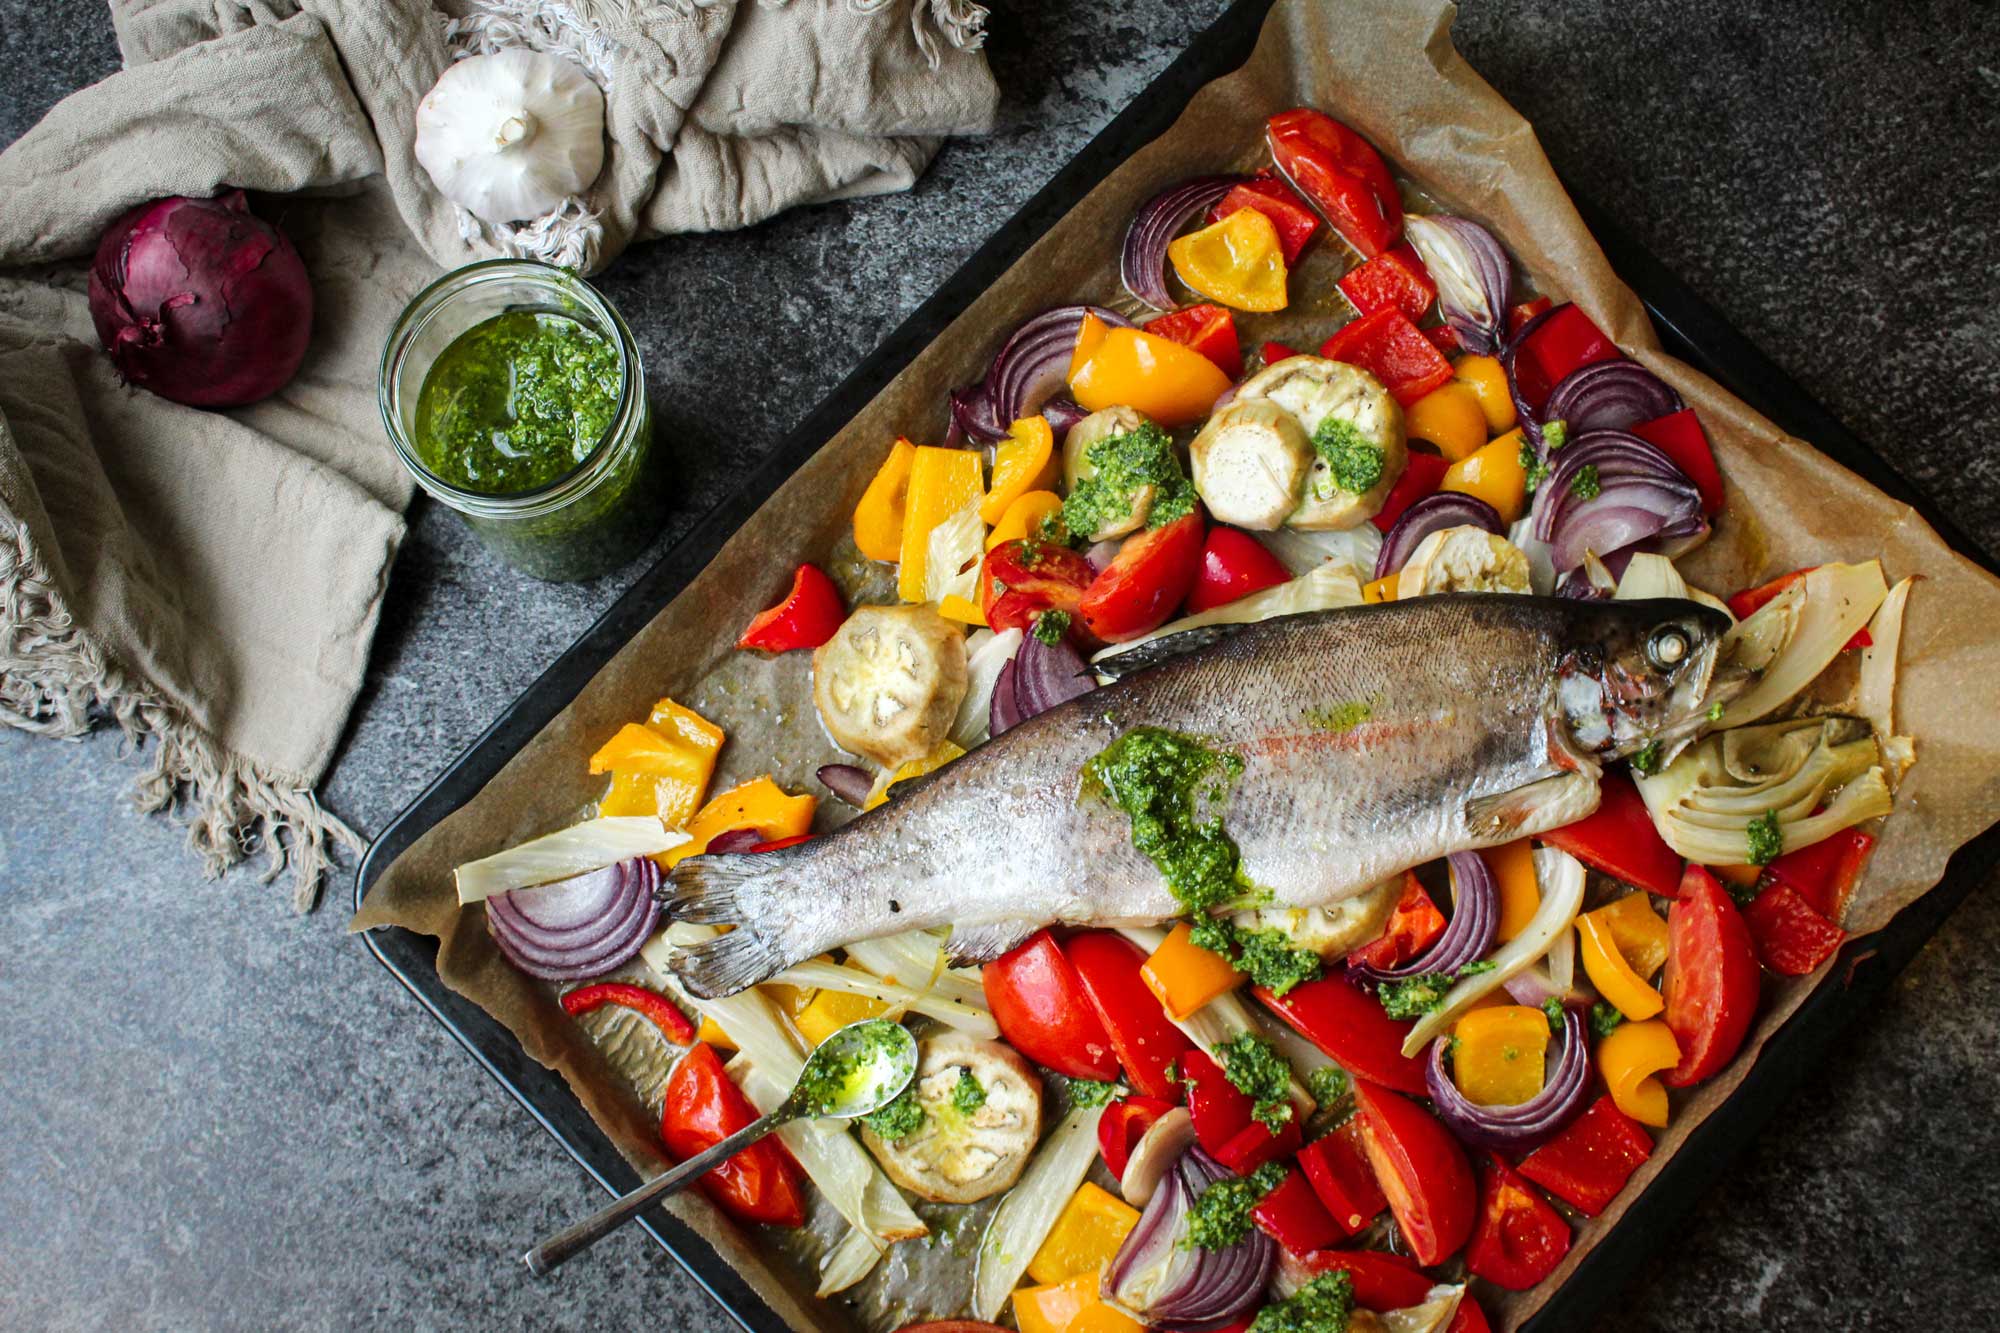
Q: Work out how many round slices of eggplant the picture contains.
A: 7